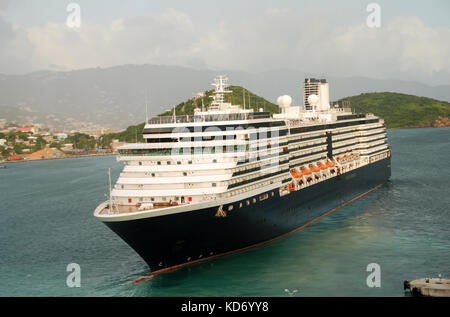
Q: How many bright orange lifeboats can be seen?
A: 5